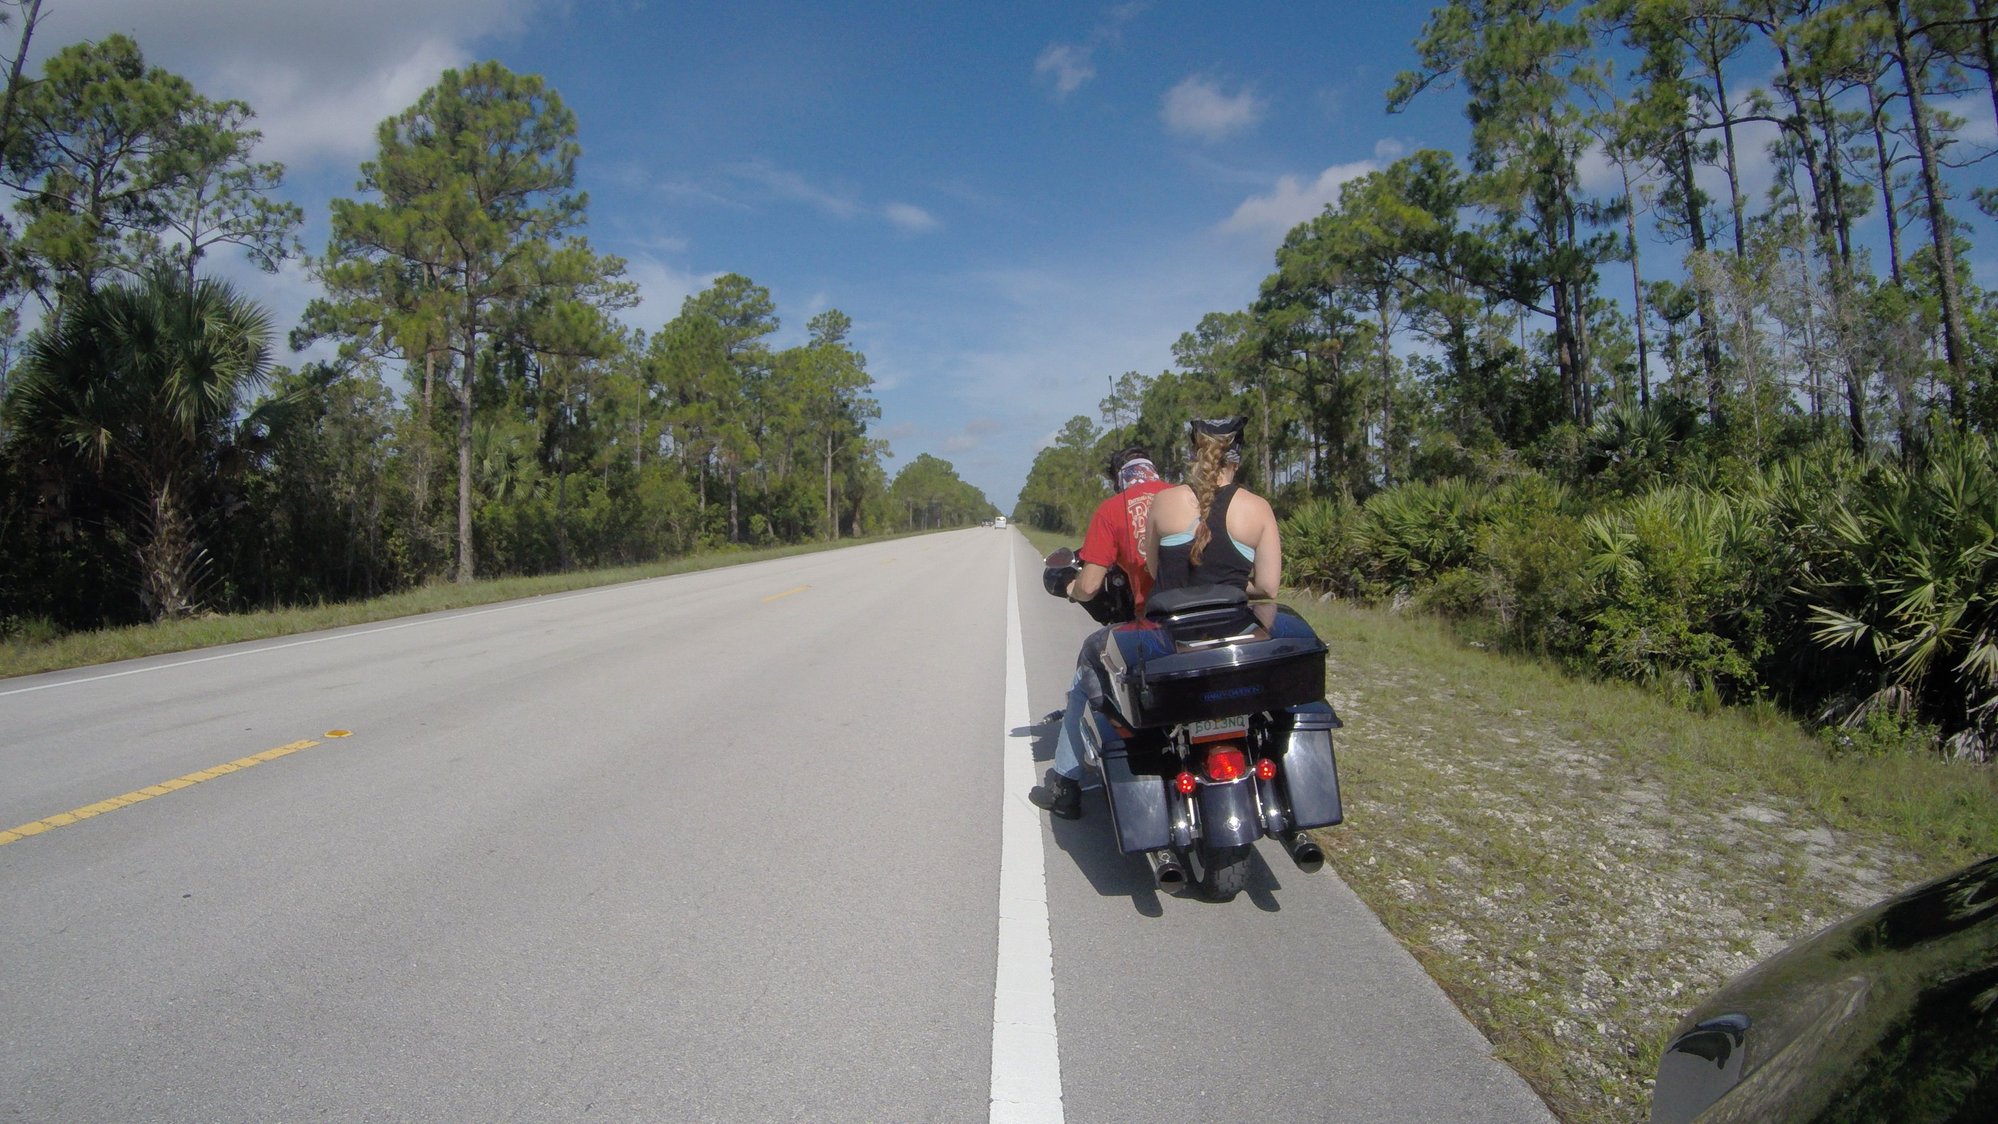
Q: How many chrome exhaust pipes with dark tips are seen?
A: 2